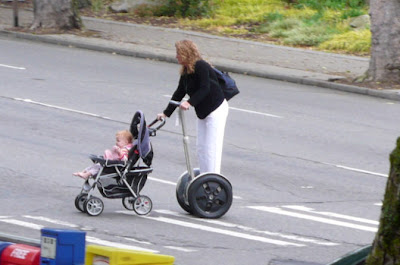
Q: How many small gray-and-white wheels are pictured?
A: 4